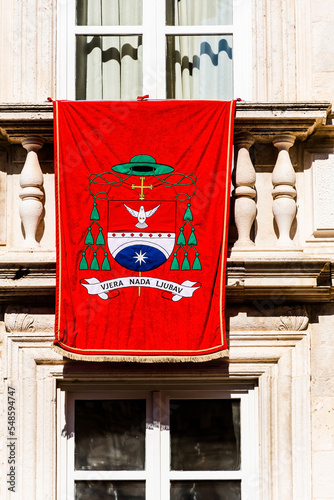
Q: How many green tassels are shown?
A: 12